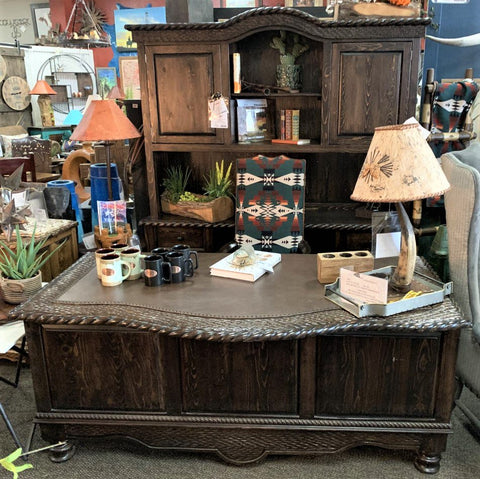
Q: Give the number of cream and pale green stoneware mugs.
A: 4